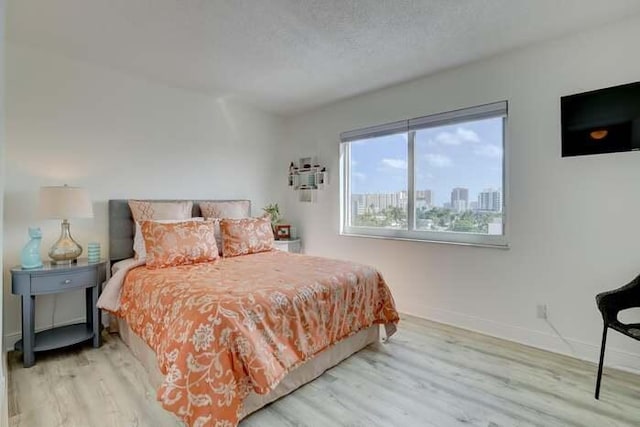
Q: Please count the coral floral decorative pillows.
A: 2